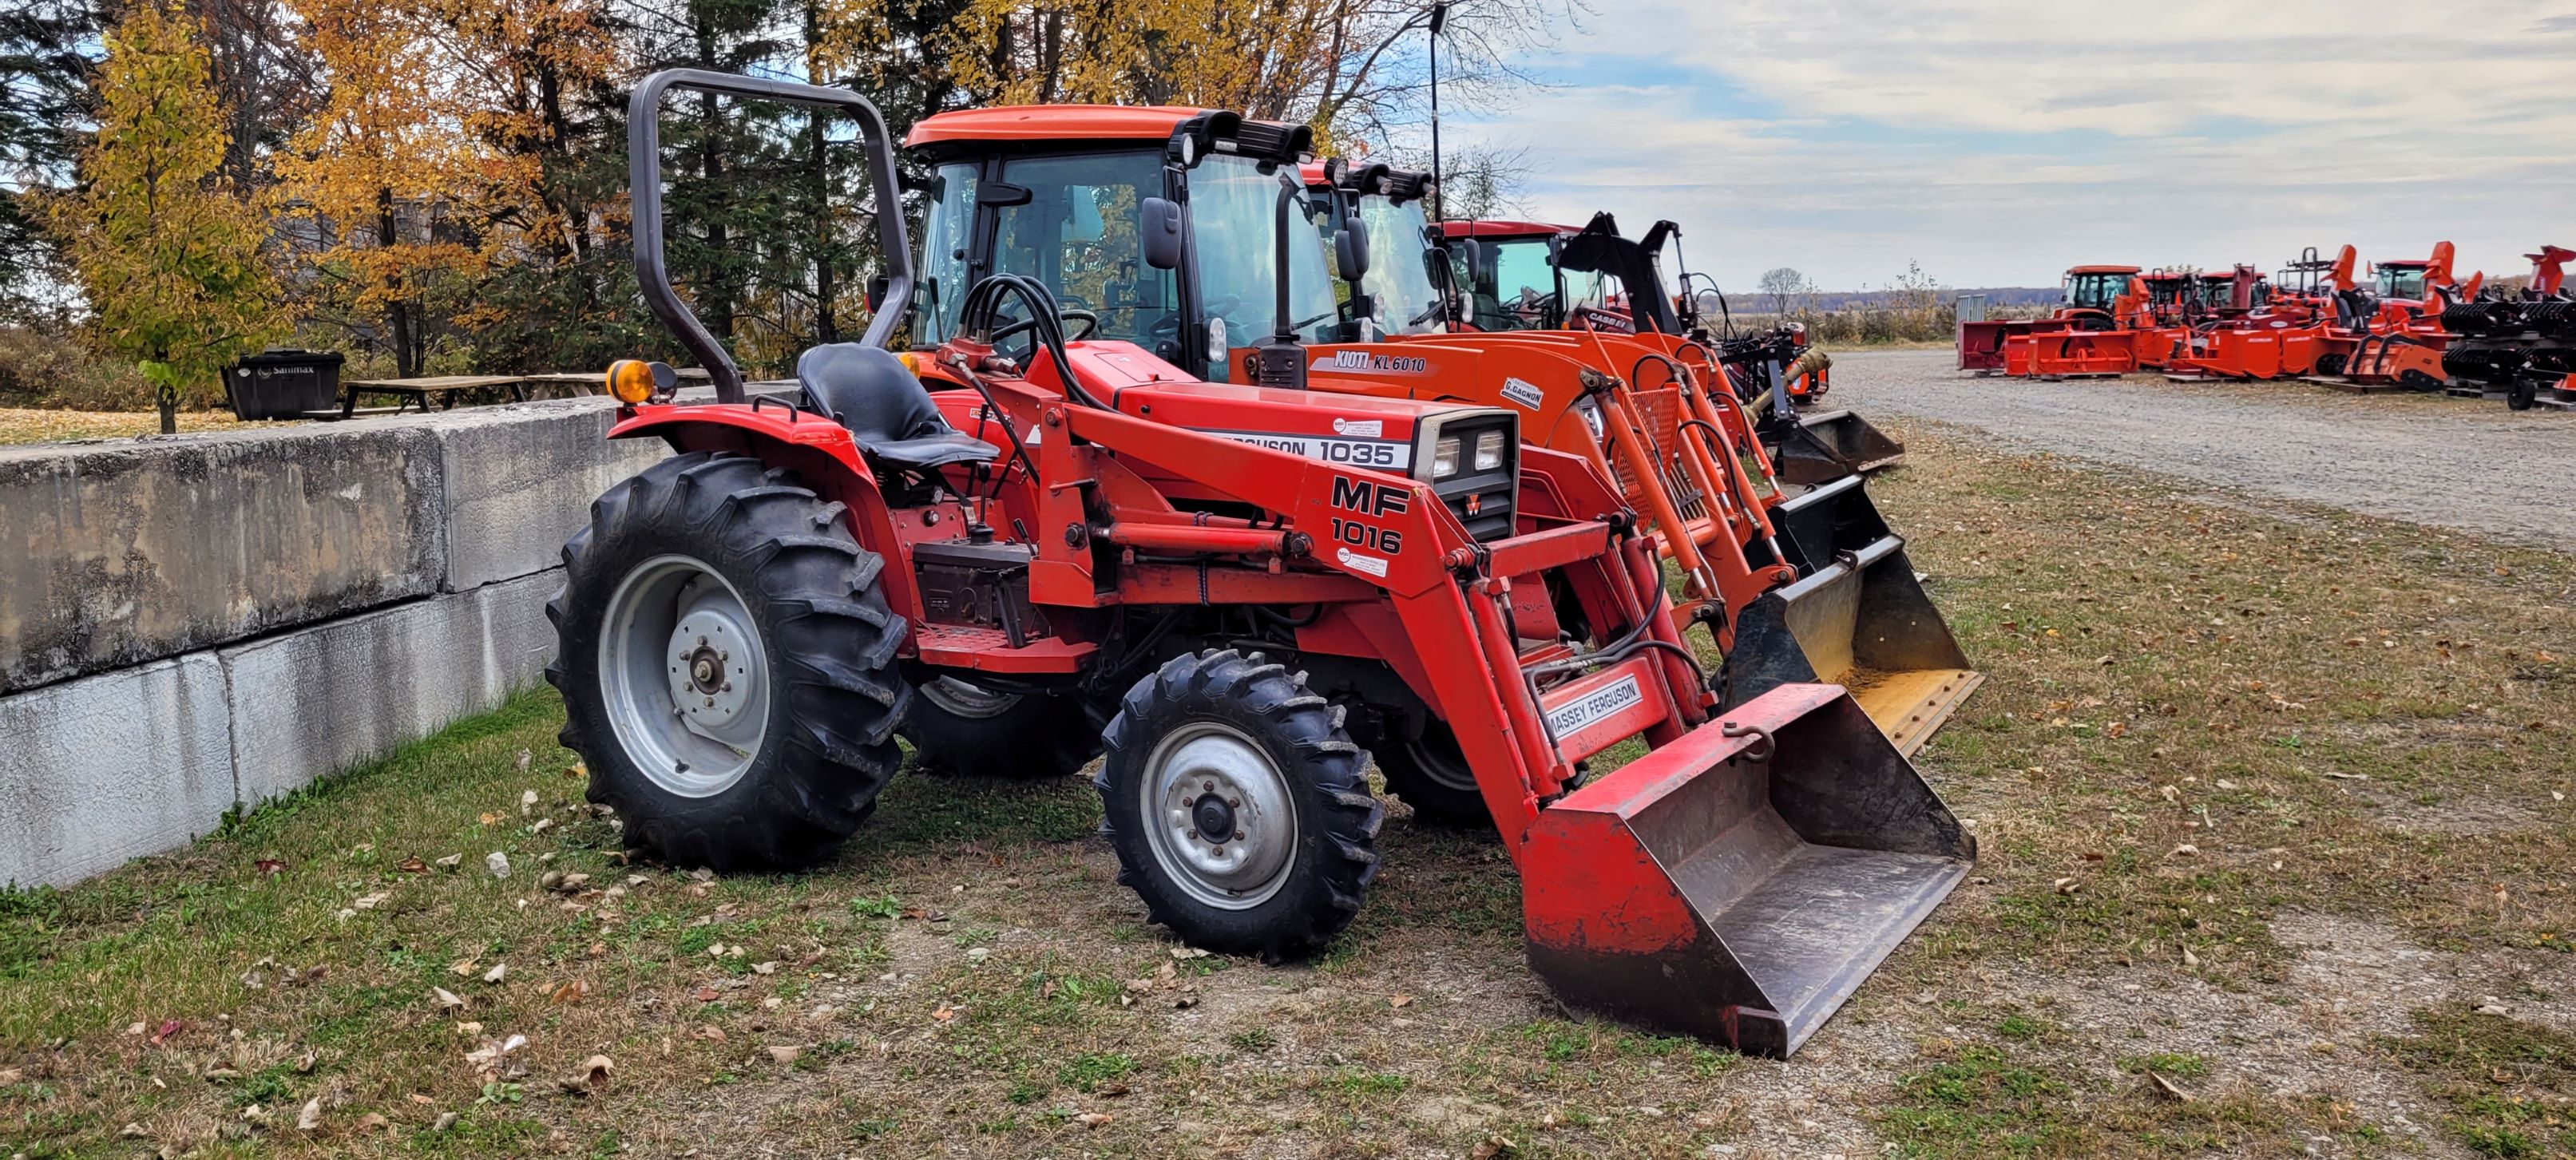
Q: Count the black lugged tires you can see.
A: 4